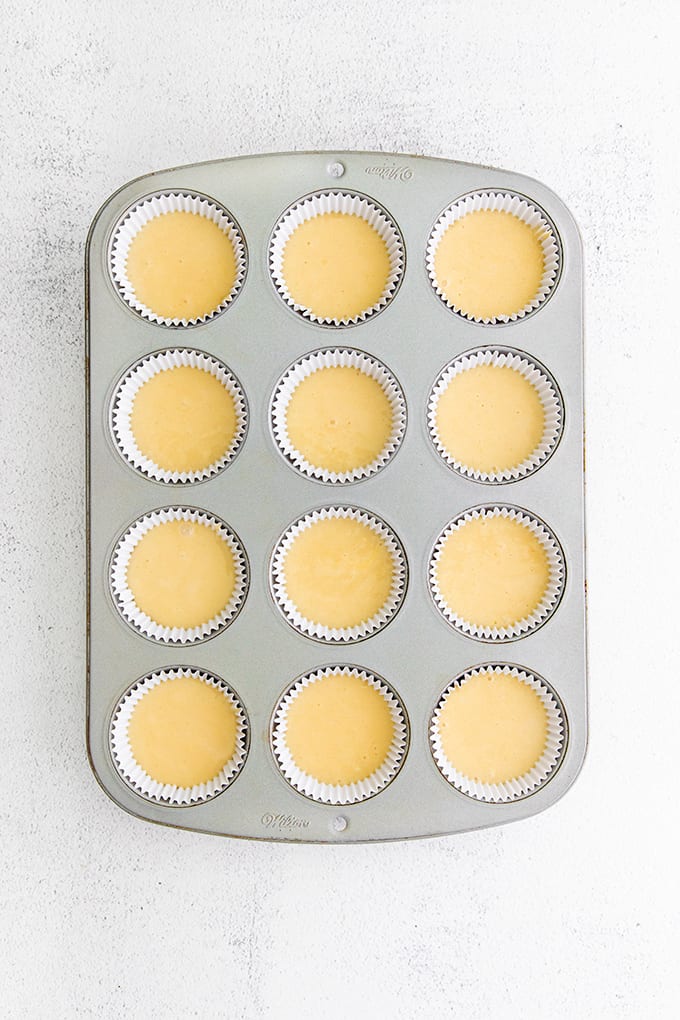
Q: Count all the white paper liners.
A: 12